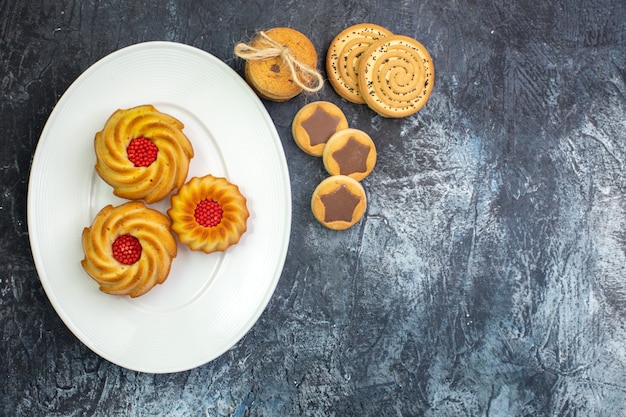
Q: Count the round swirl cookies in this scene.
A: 2